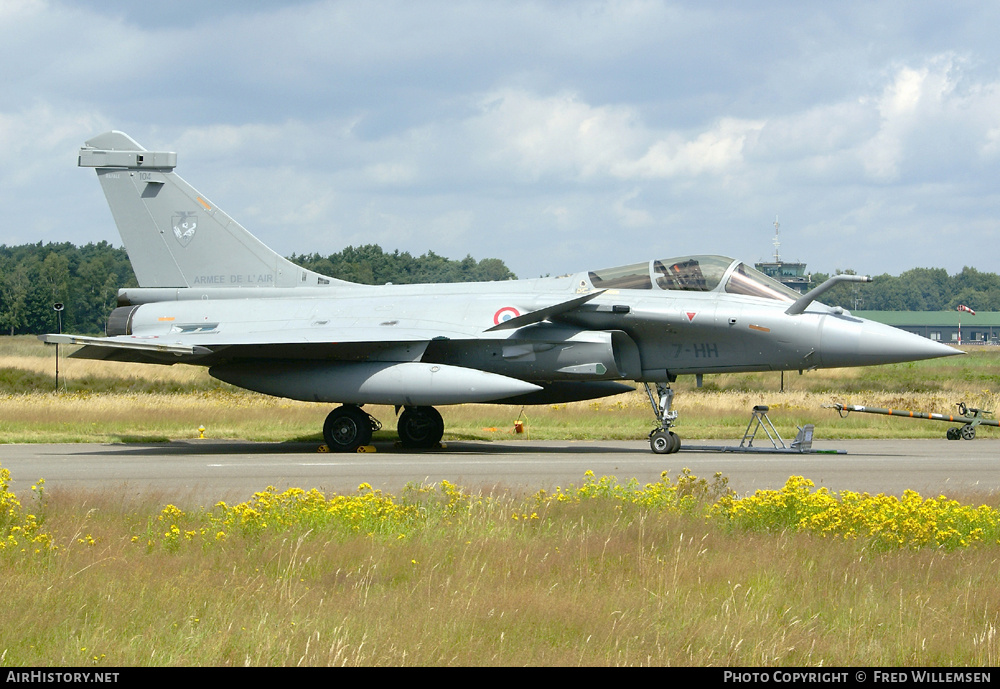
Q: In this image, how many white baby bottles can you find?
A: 0